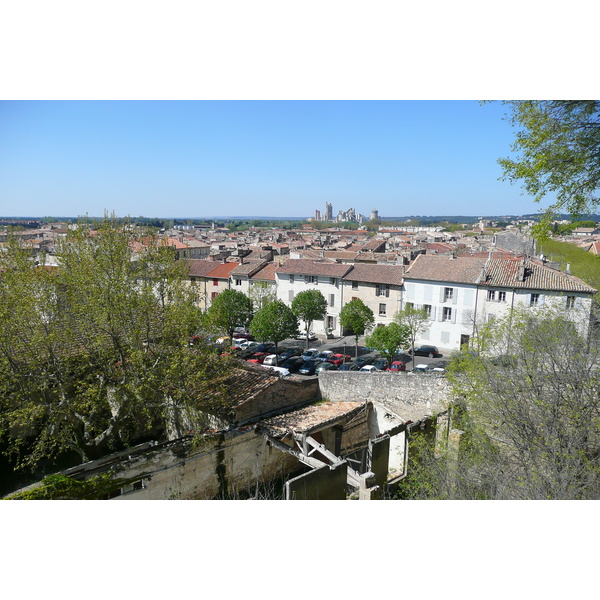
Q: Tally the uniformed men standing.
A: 0